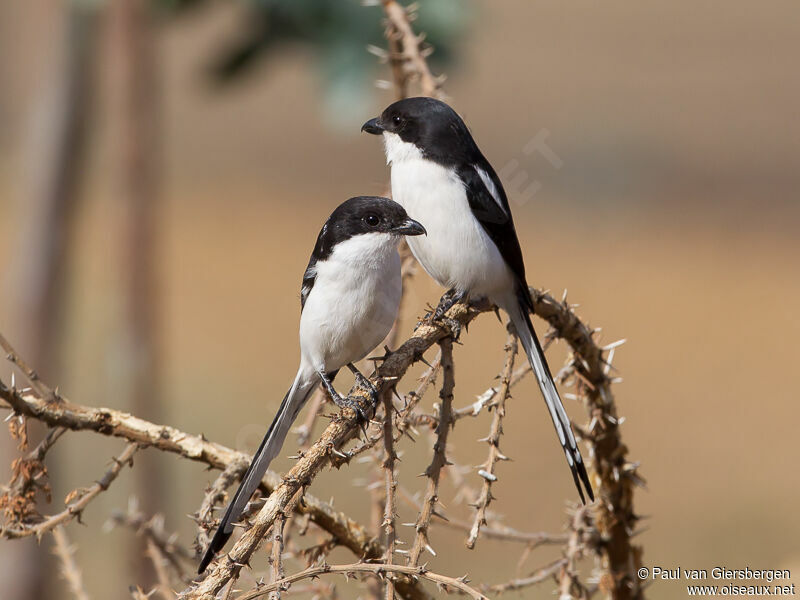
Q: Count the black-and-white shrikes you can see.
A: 2